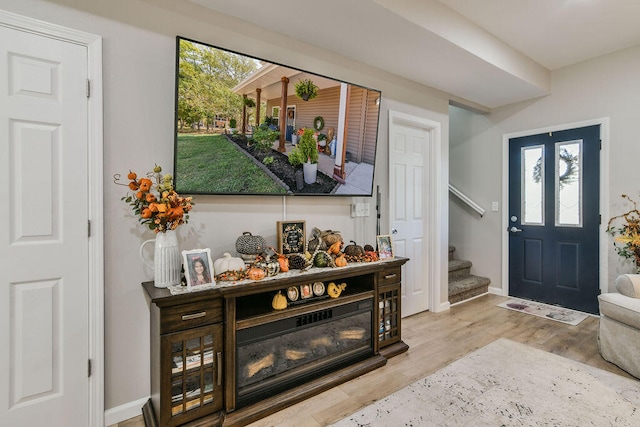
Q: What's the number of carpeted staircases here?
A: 1